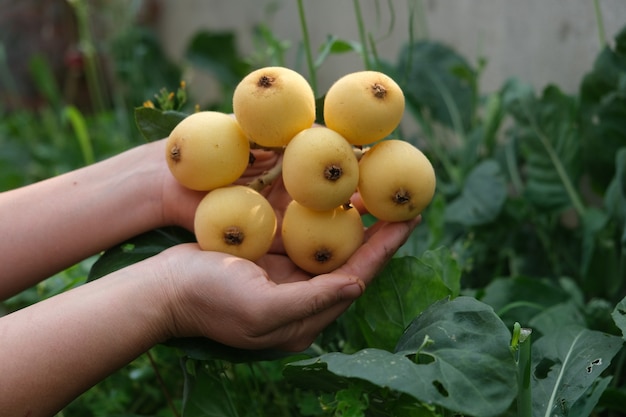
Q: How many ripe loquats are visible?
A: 7